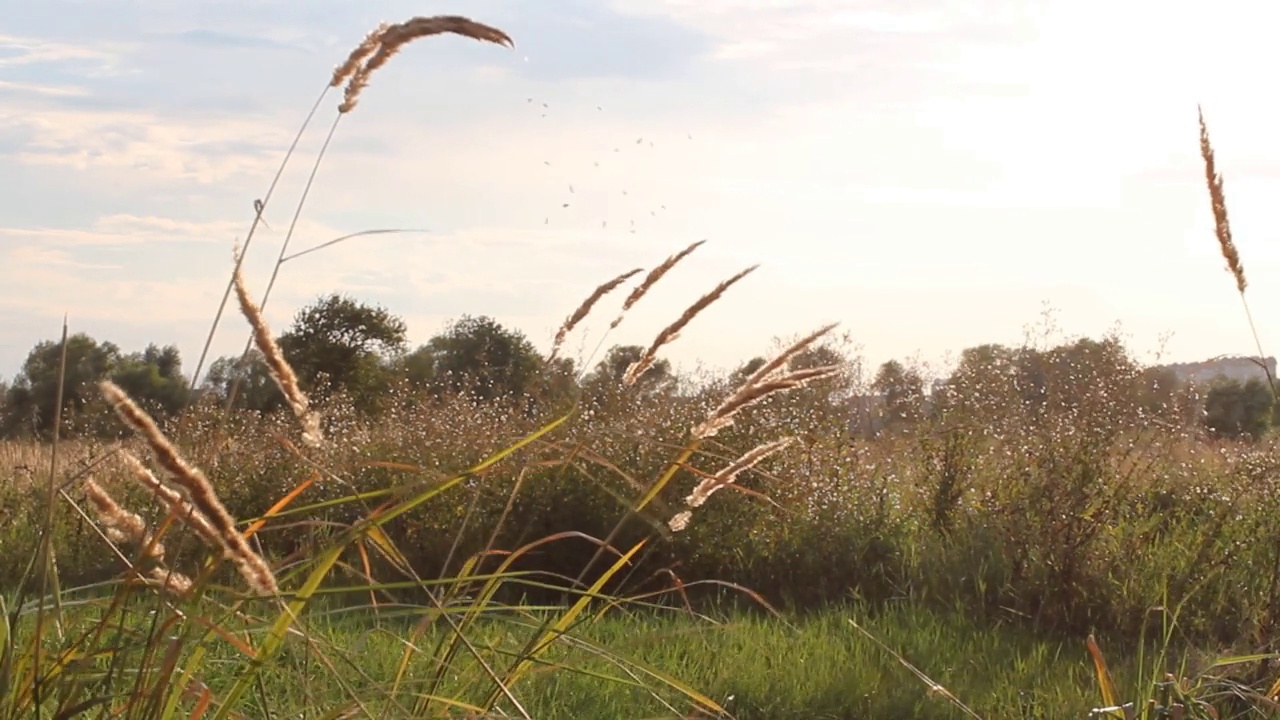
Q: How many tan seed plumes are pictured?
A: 13